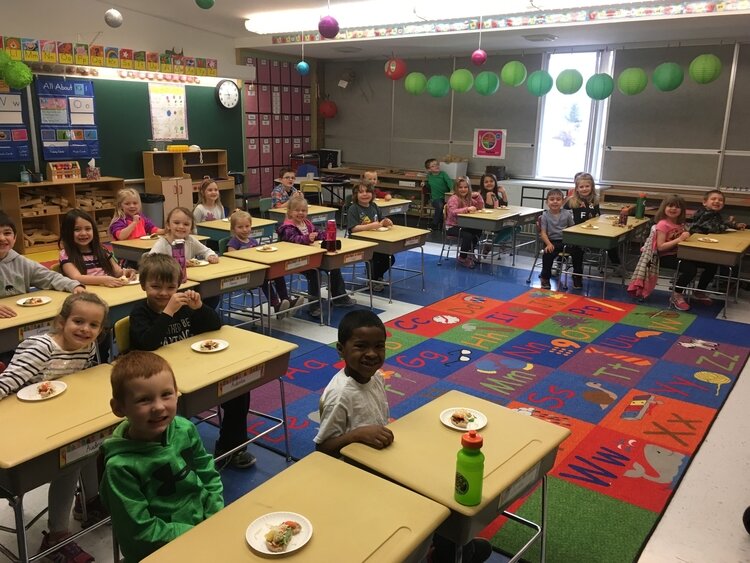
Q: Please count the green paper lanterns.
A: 11